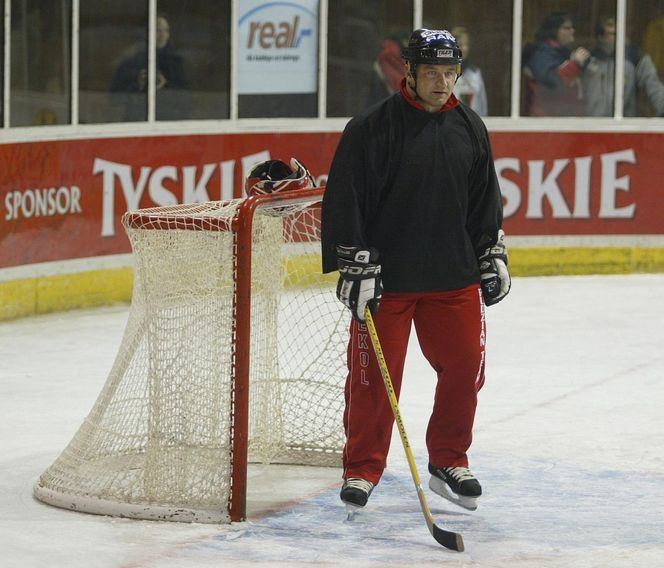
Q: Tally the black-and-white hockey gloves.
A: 2